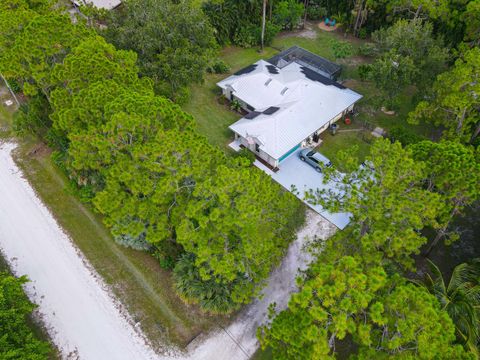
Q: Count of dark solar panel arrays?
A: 5